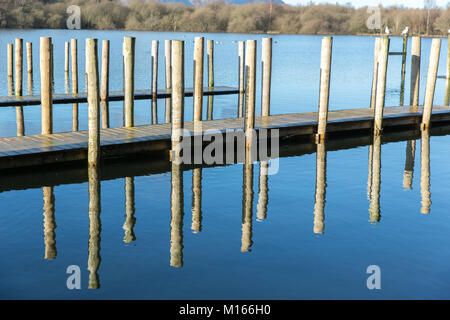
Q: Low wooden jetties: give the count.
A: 2